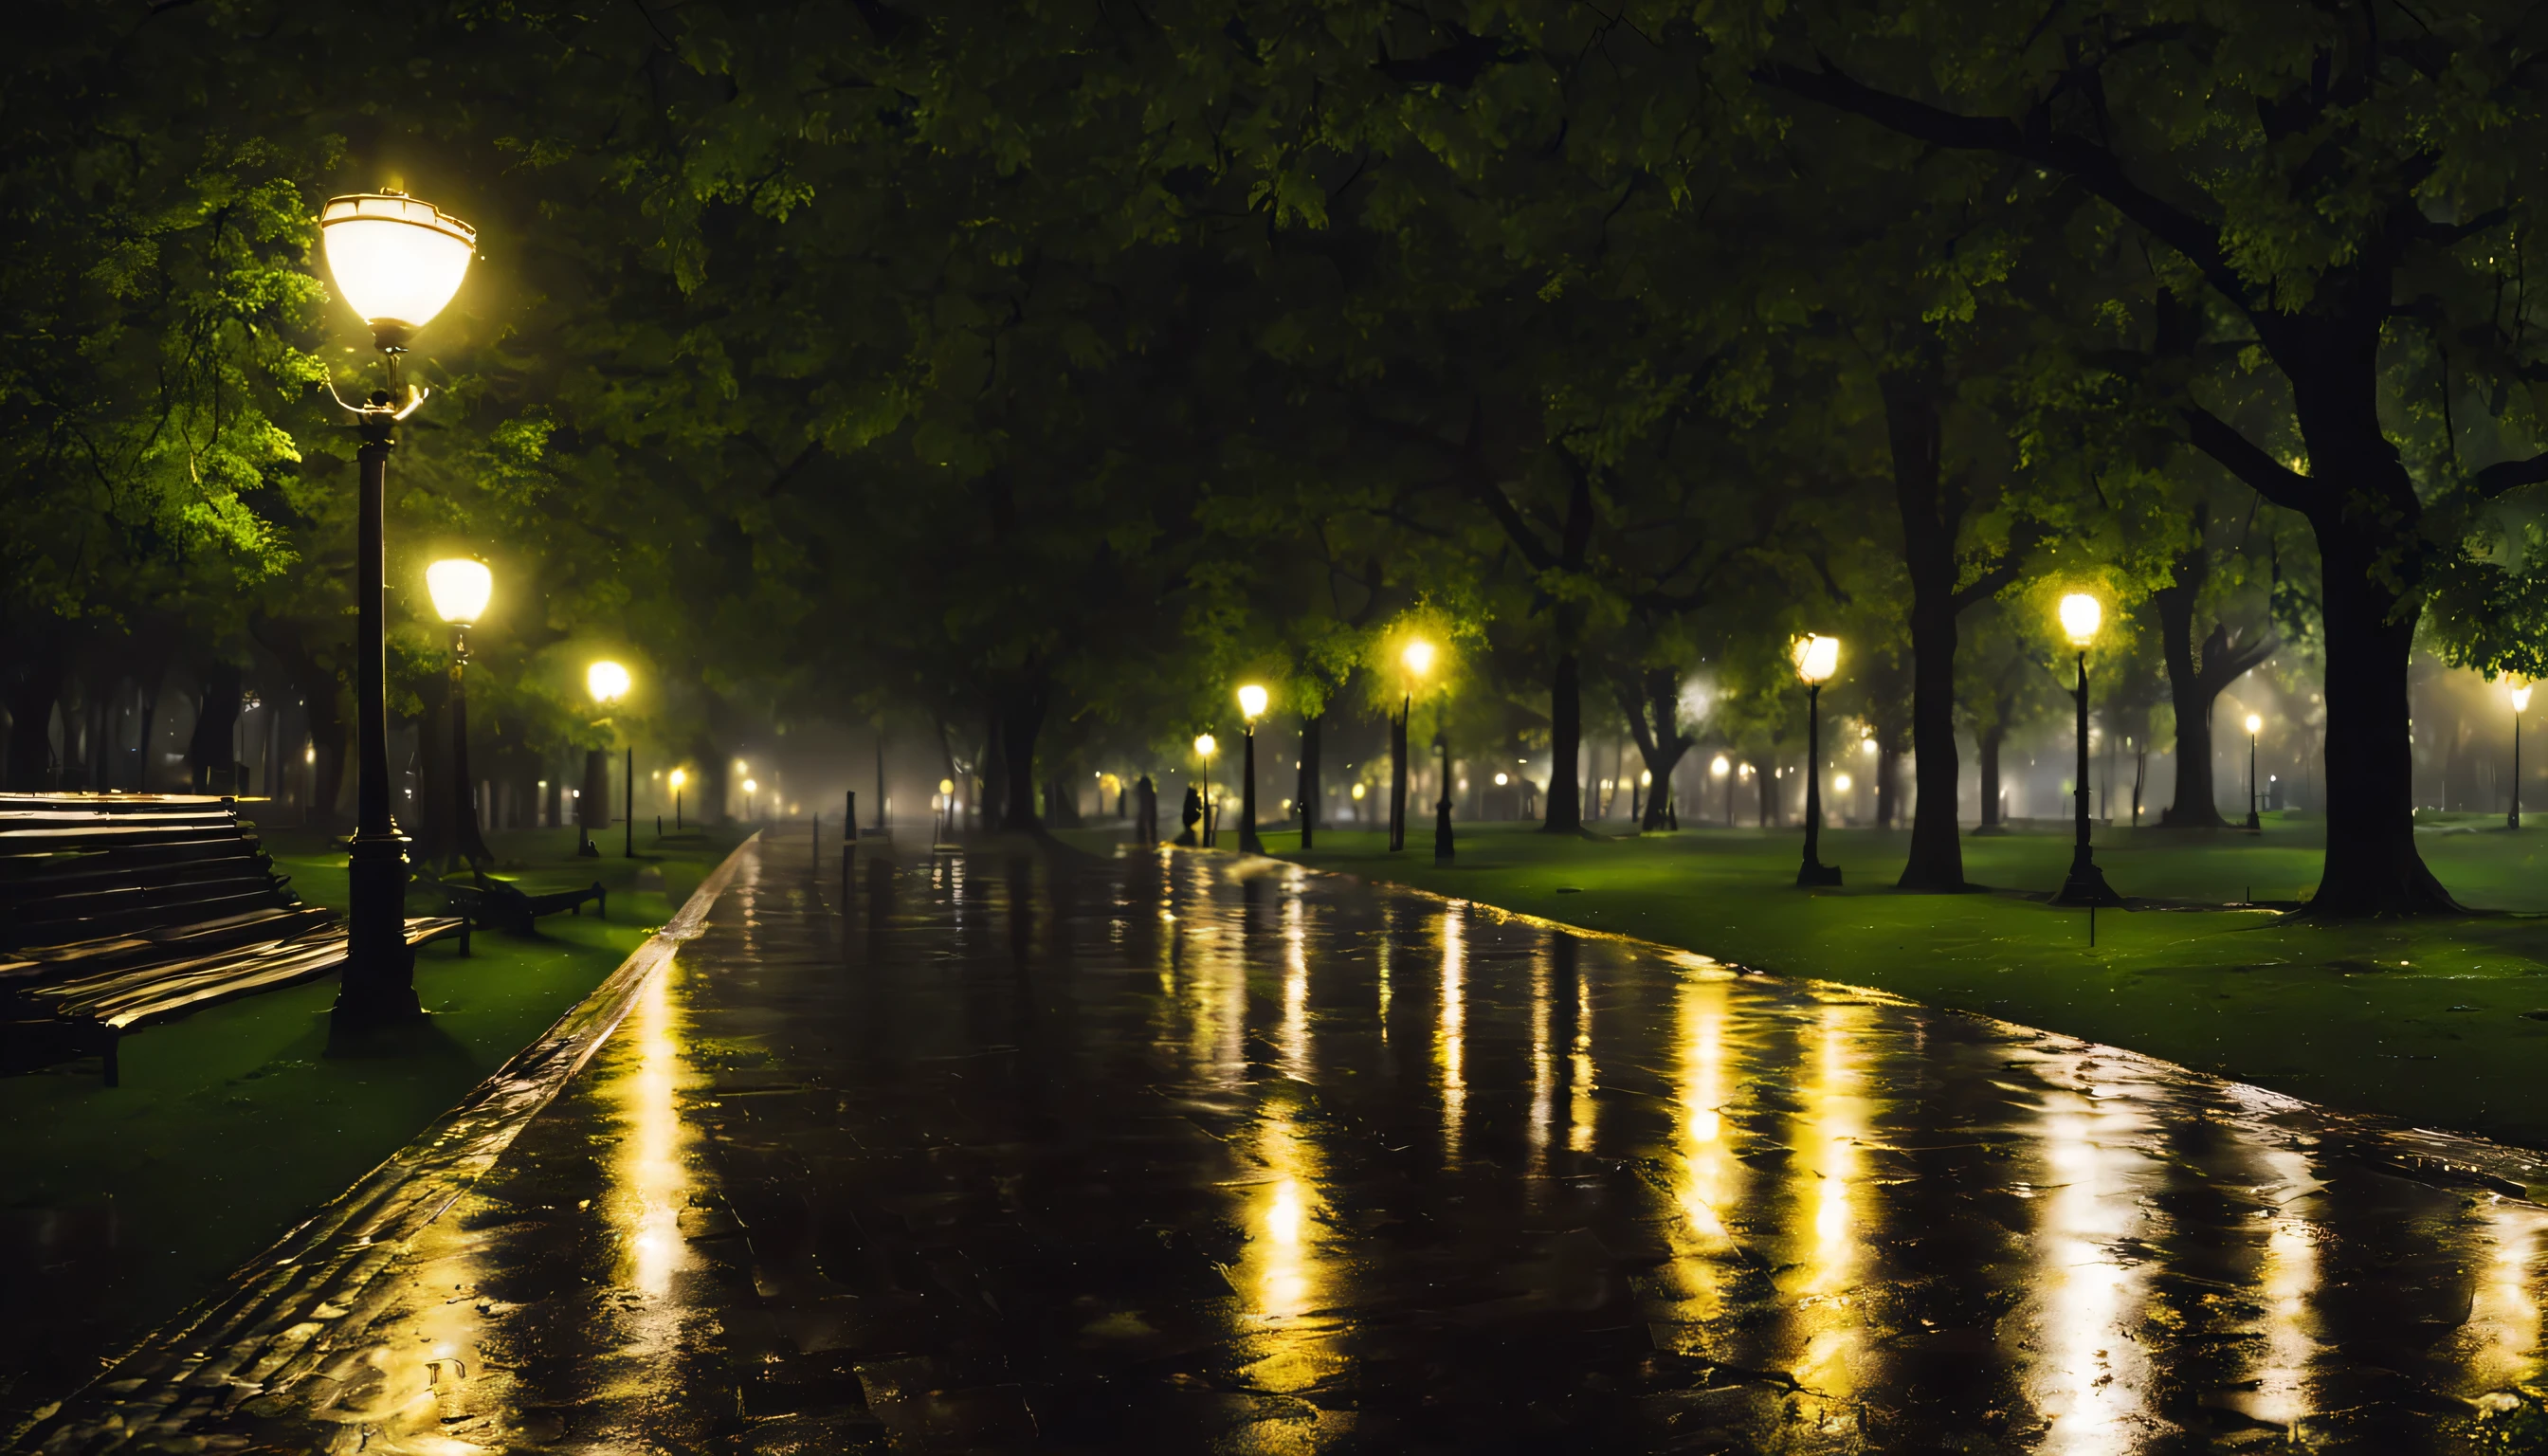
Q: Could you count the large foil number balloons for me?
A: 0